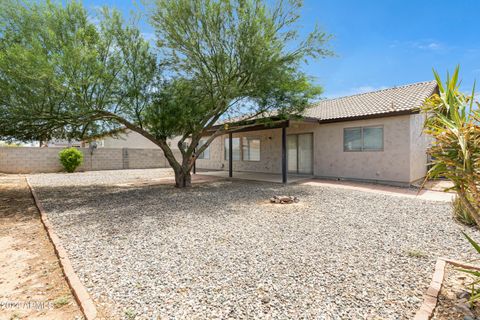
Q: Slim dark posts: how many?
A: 3